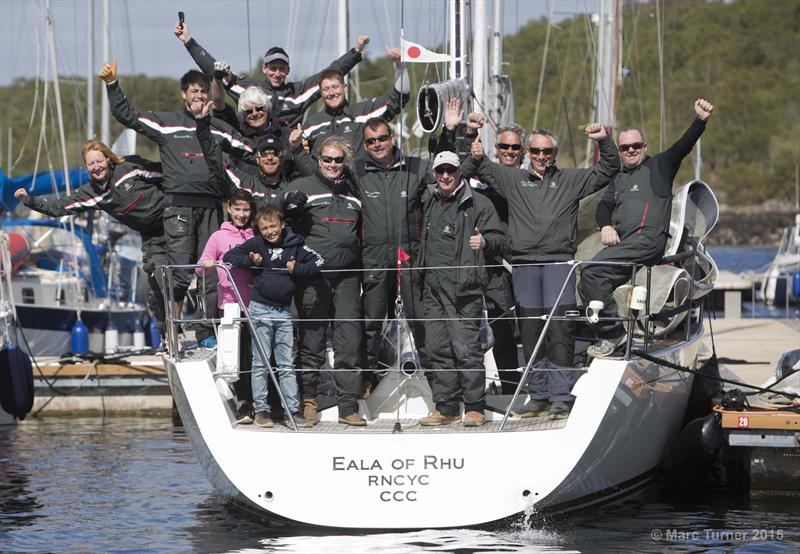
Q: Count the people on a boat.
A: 14